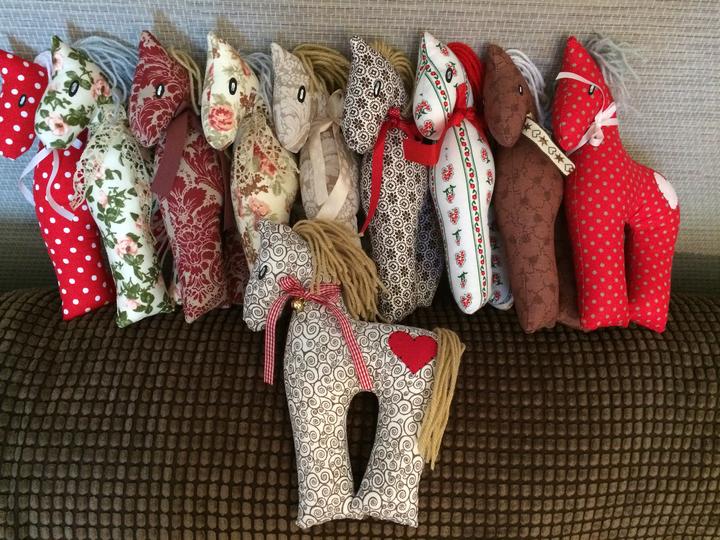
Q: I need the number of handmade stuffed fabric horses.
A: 10